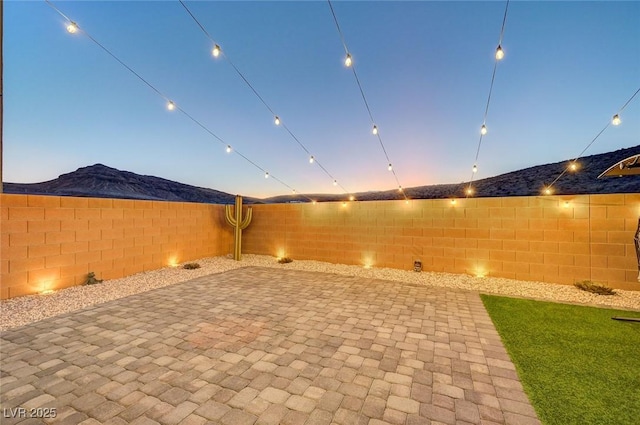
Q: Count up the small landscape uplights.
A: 5